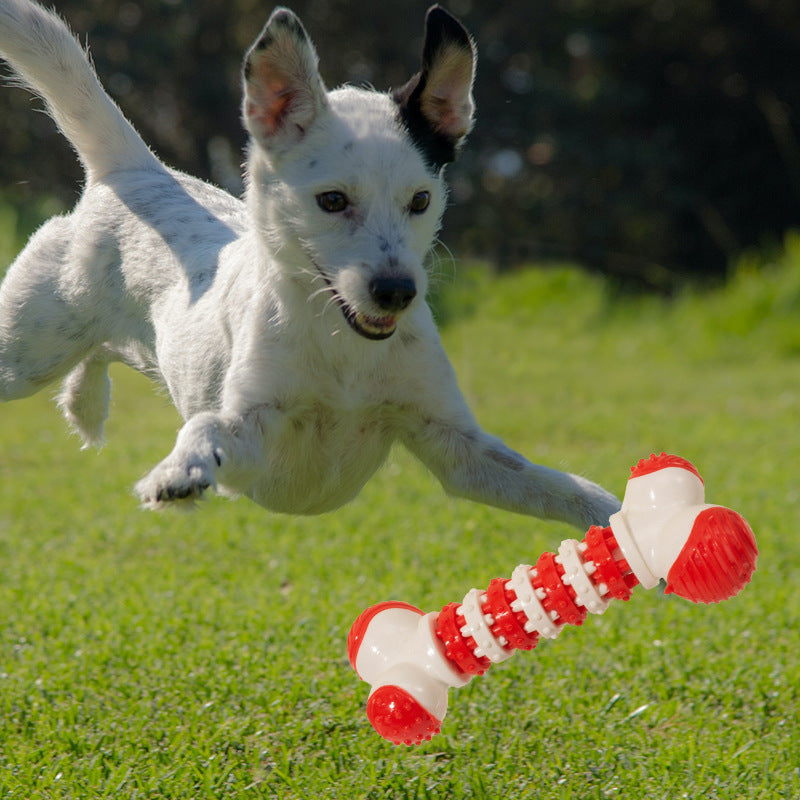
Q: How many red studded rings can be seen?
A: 4